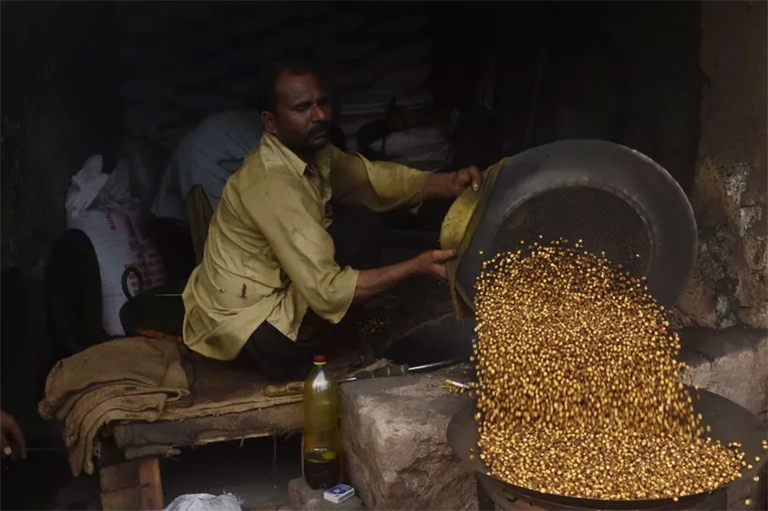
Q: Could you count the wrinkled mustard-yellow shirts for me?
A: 1